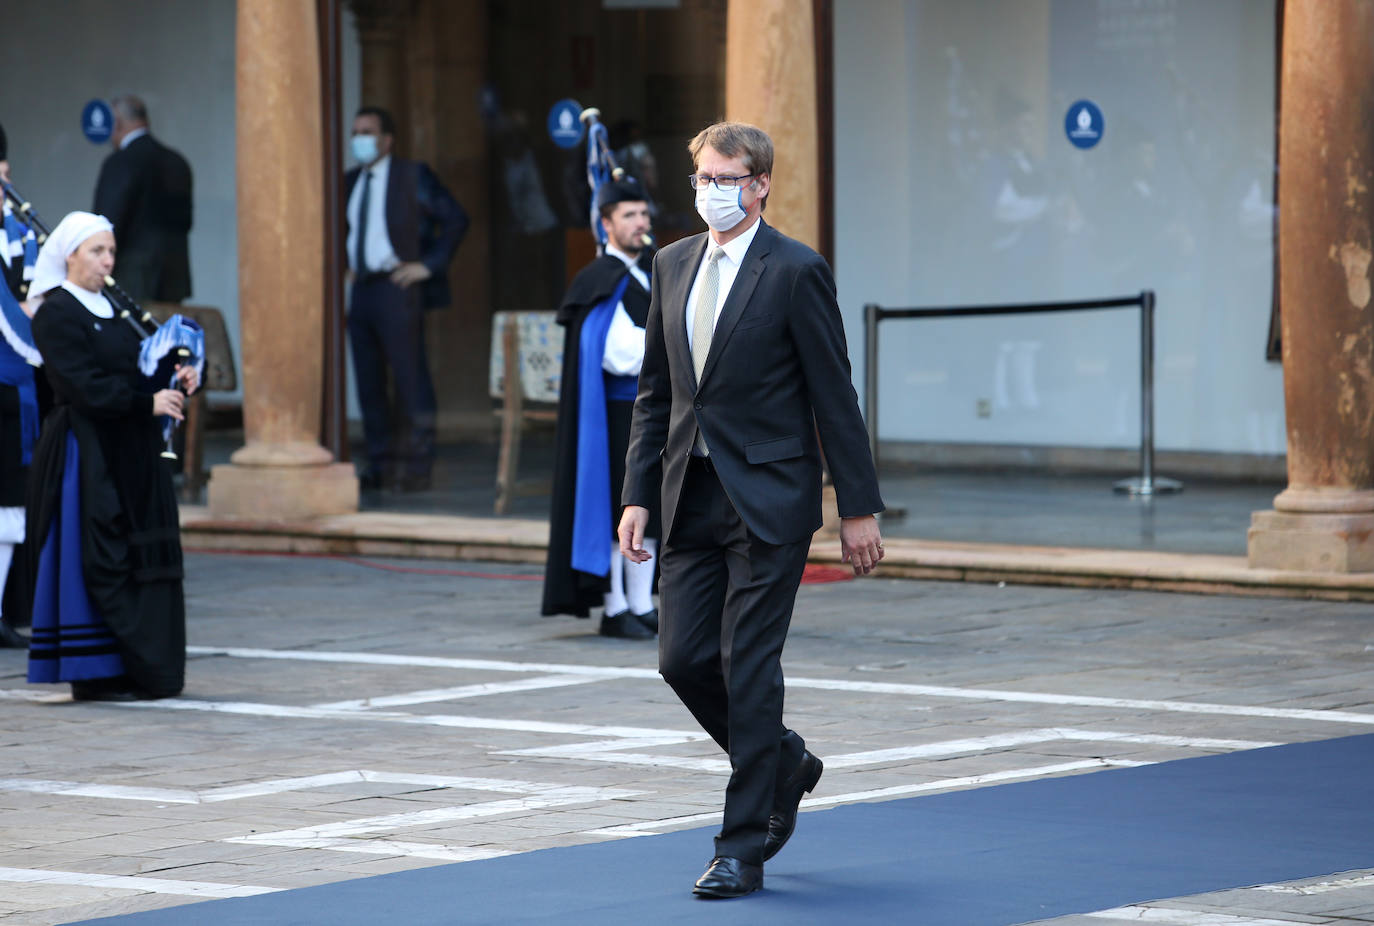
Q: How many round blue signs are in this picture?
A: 3